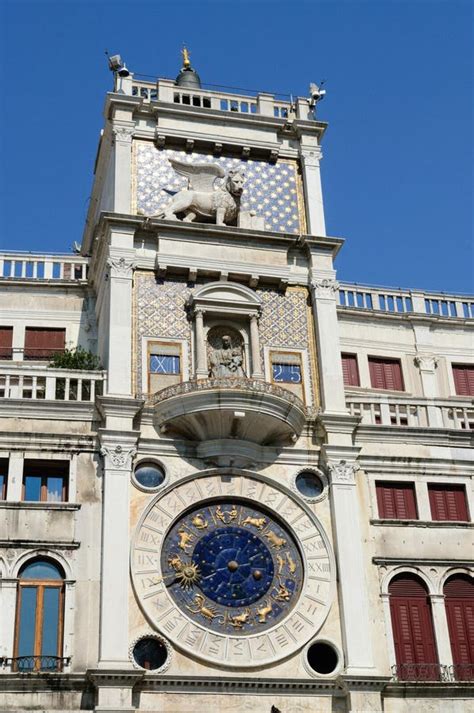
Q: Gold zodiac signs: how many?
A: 11